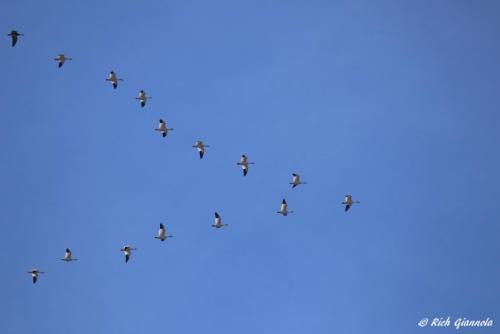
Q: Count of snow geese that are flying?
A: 15